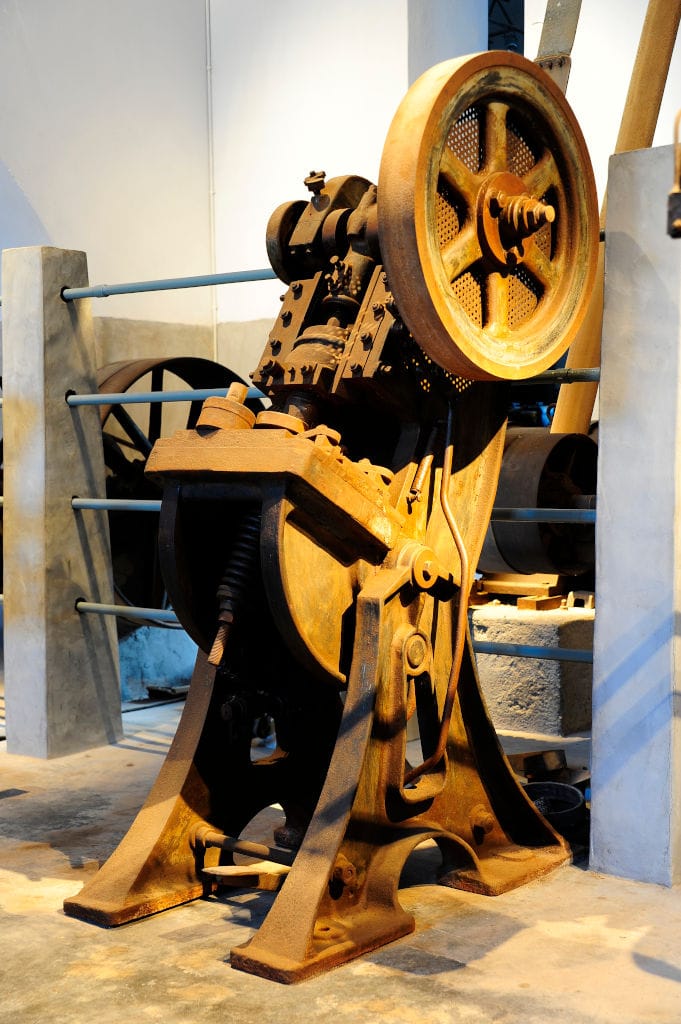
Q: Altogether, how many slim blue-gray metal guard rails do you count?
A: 4